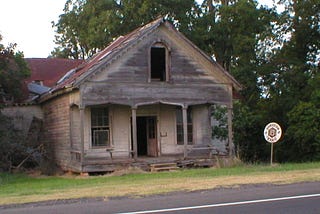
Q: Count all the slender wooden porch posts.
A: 4